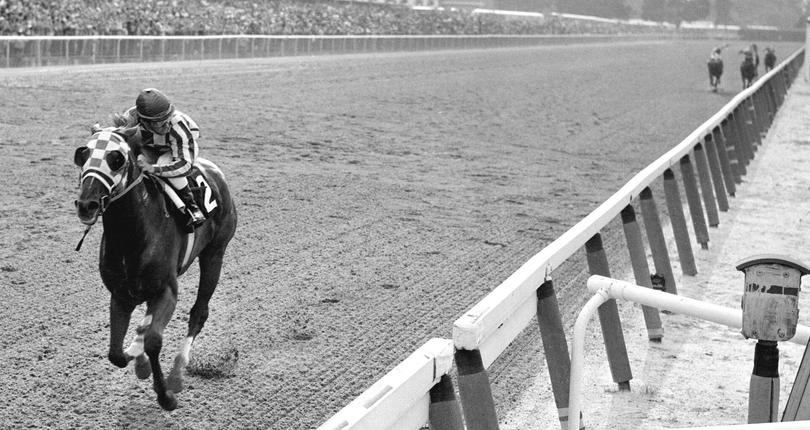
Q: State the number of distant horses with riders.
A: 3